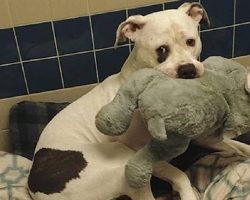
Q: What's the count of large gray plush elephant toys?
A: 1